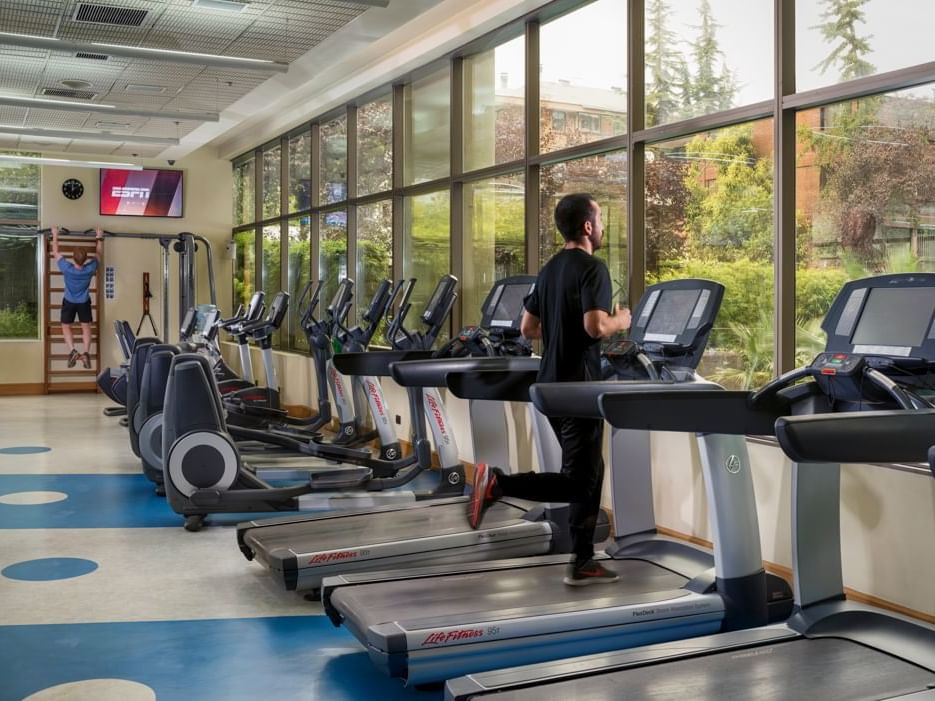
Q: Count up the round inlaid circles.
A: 4